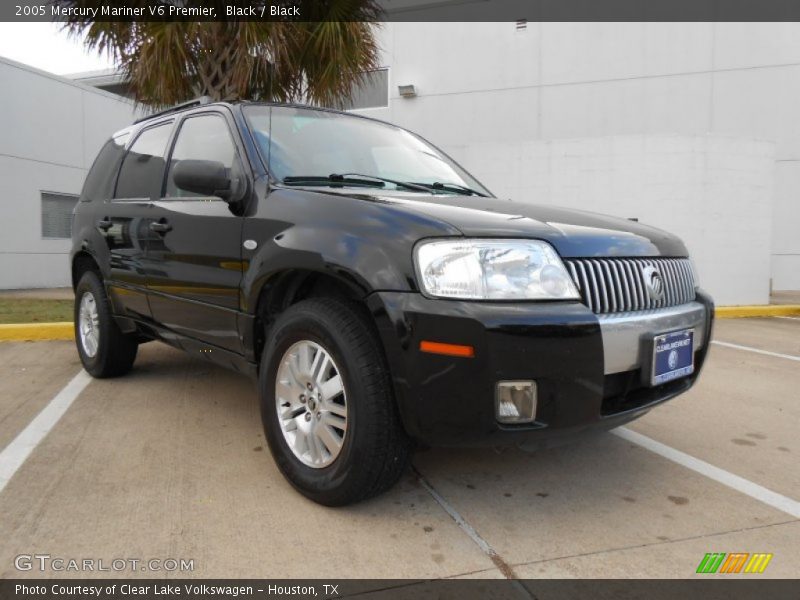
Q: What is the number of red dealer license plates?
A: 0